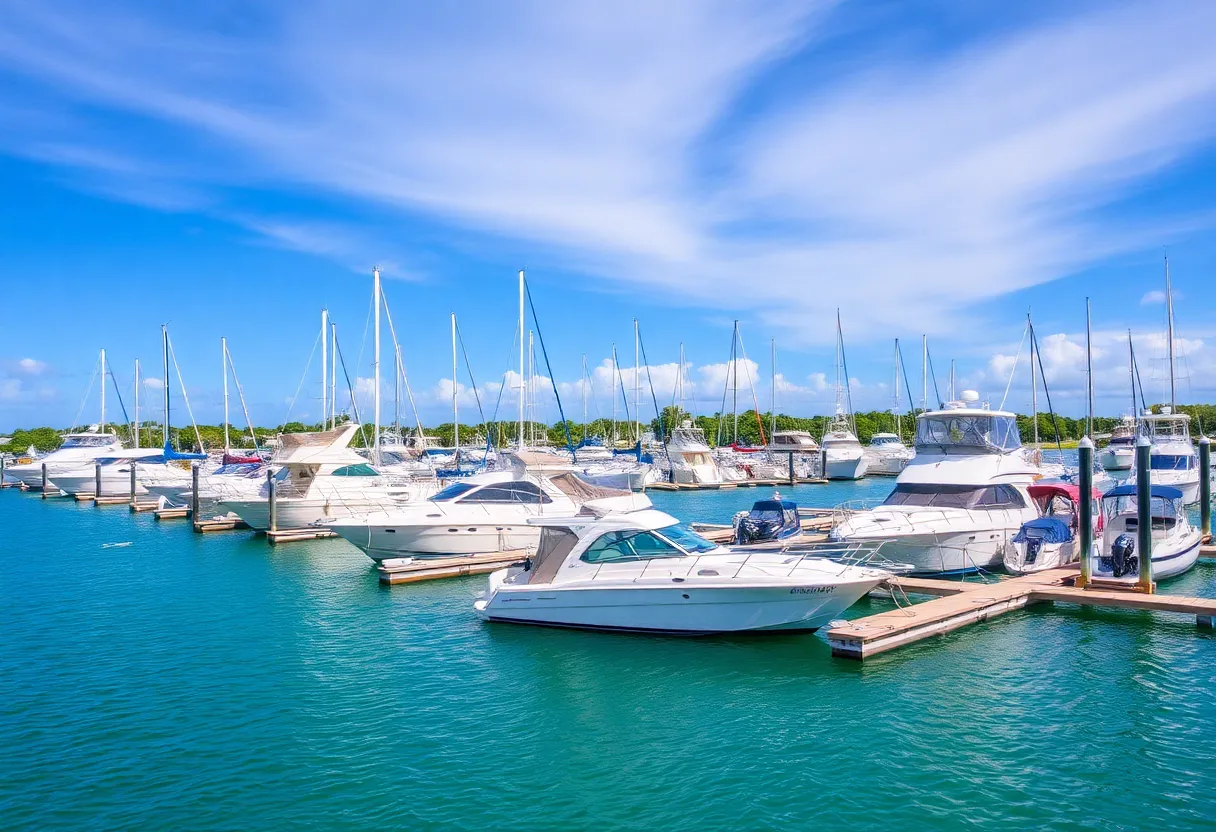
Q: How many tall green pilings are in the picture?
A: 3